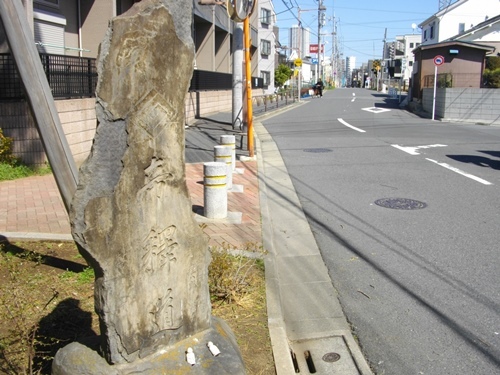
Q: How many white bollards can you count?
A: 3